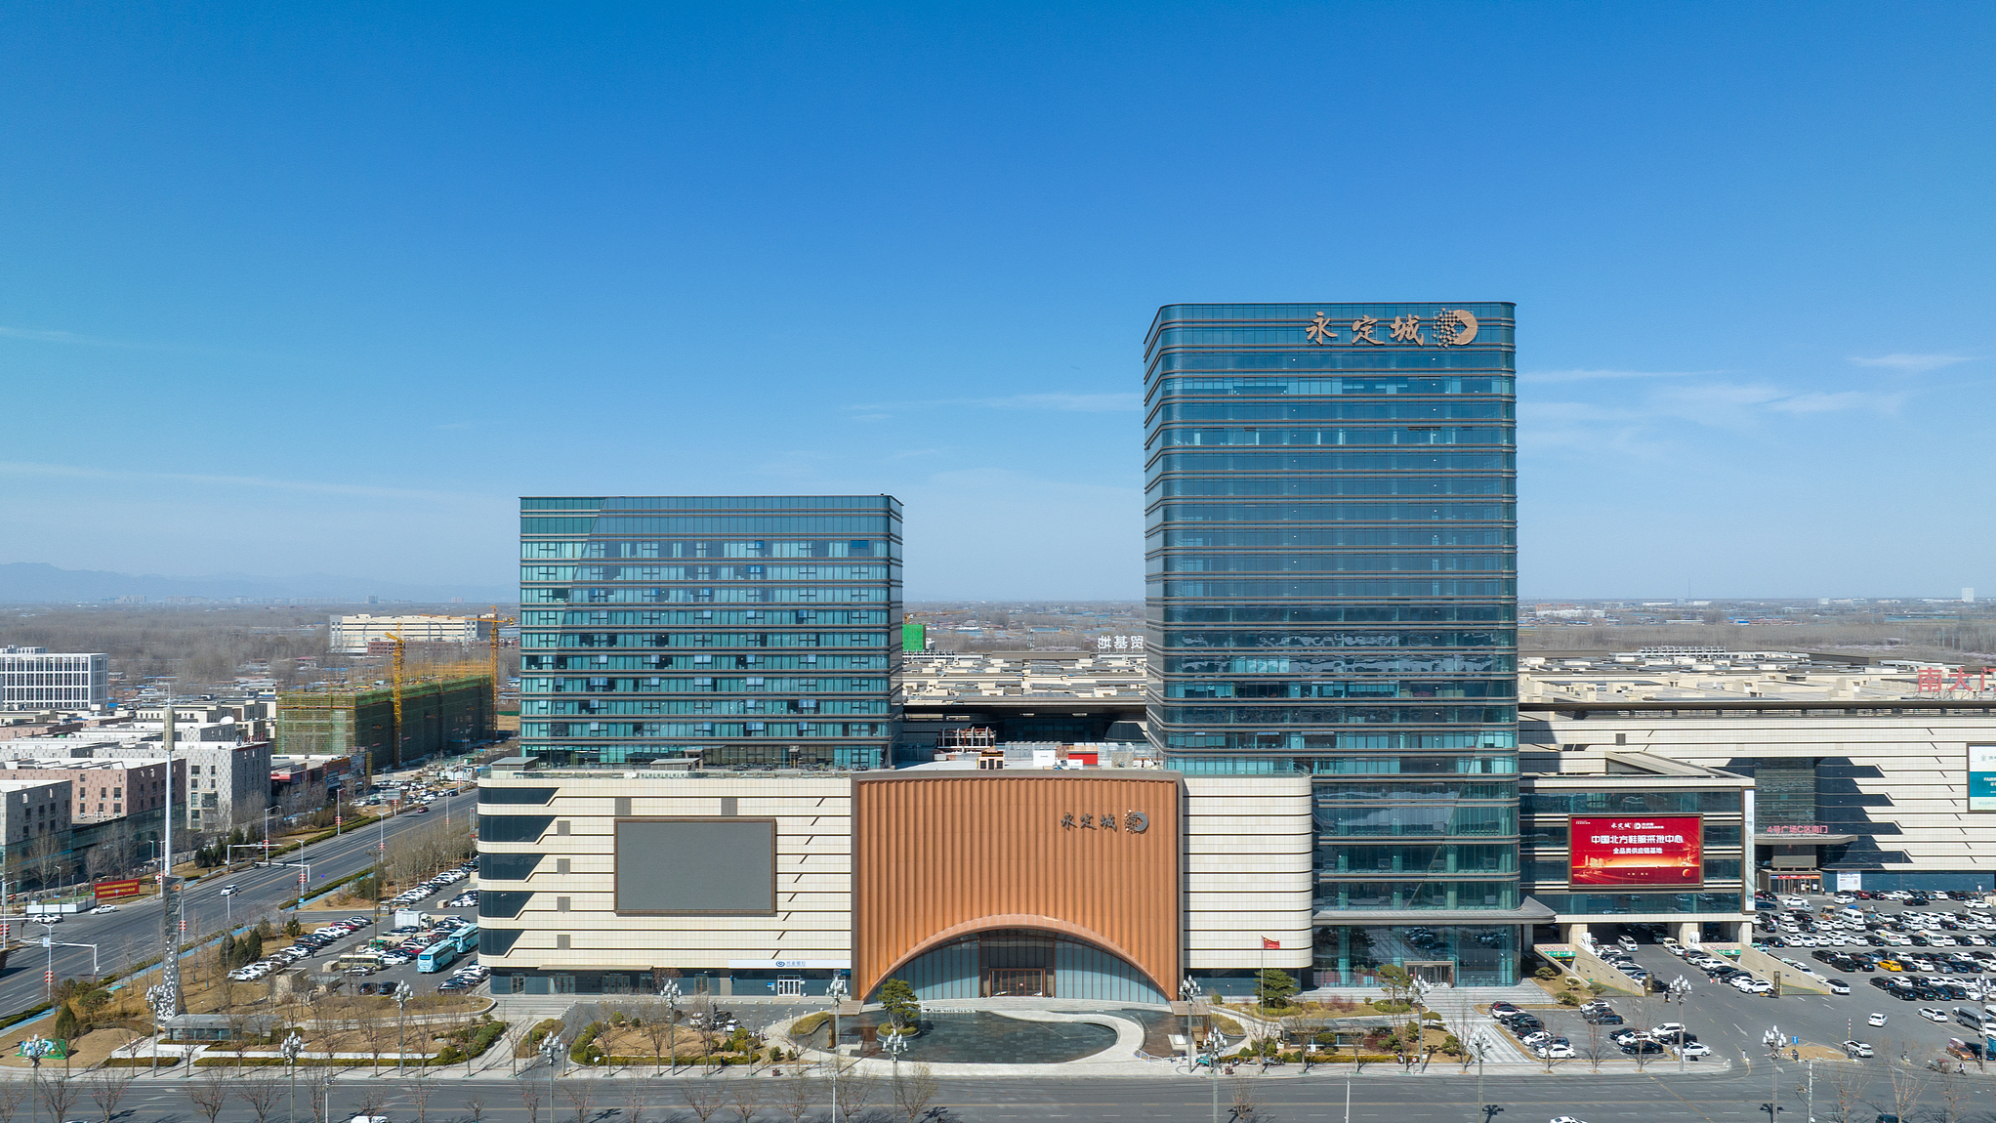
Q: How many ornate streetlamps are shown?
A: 15